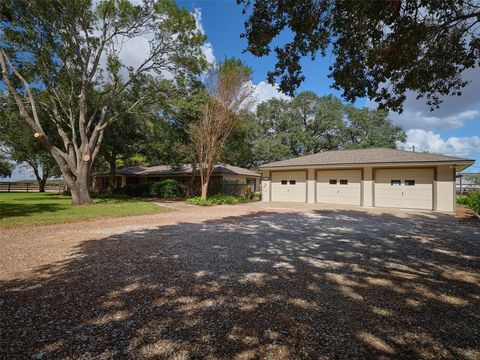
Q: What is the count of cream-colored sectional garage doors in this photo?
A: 3